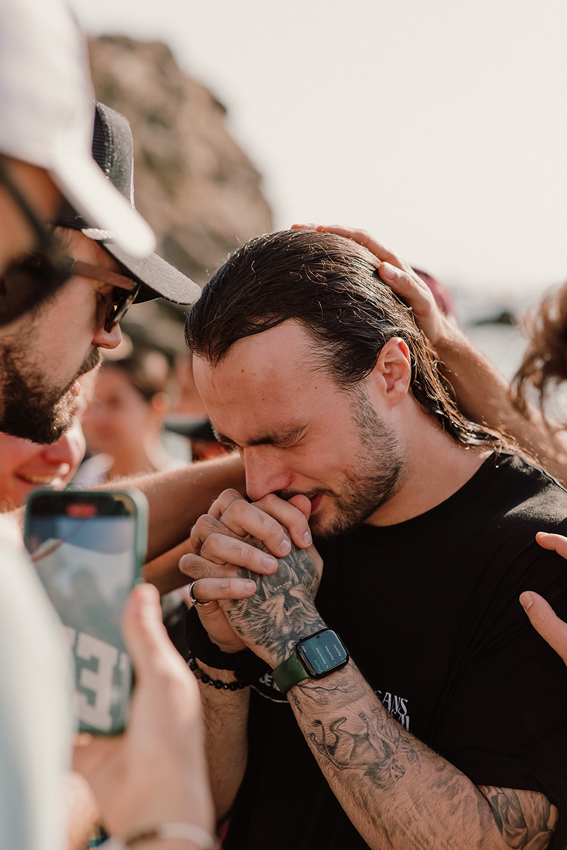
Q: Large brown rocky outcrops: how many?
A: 1